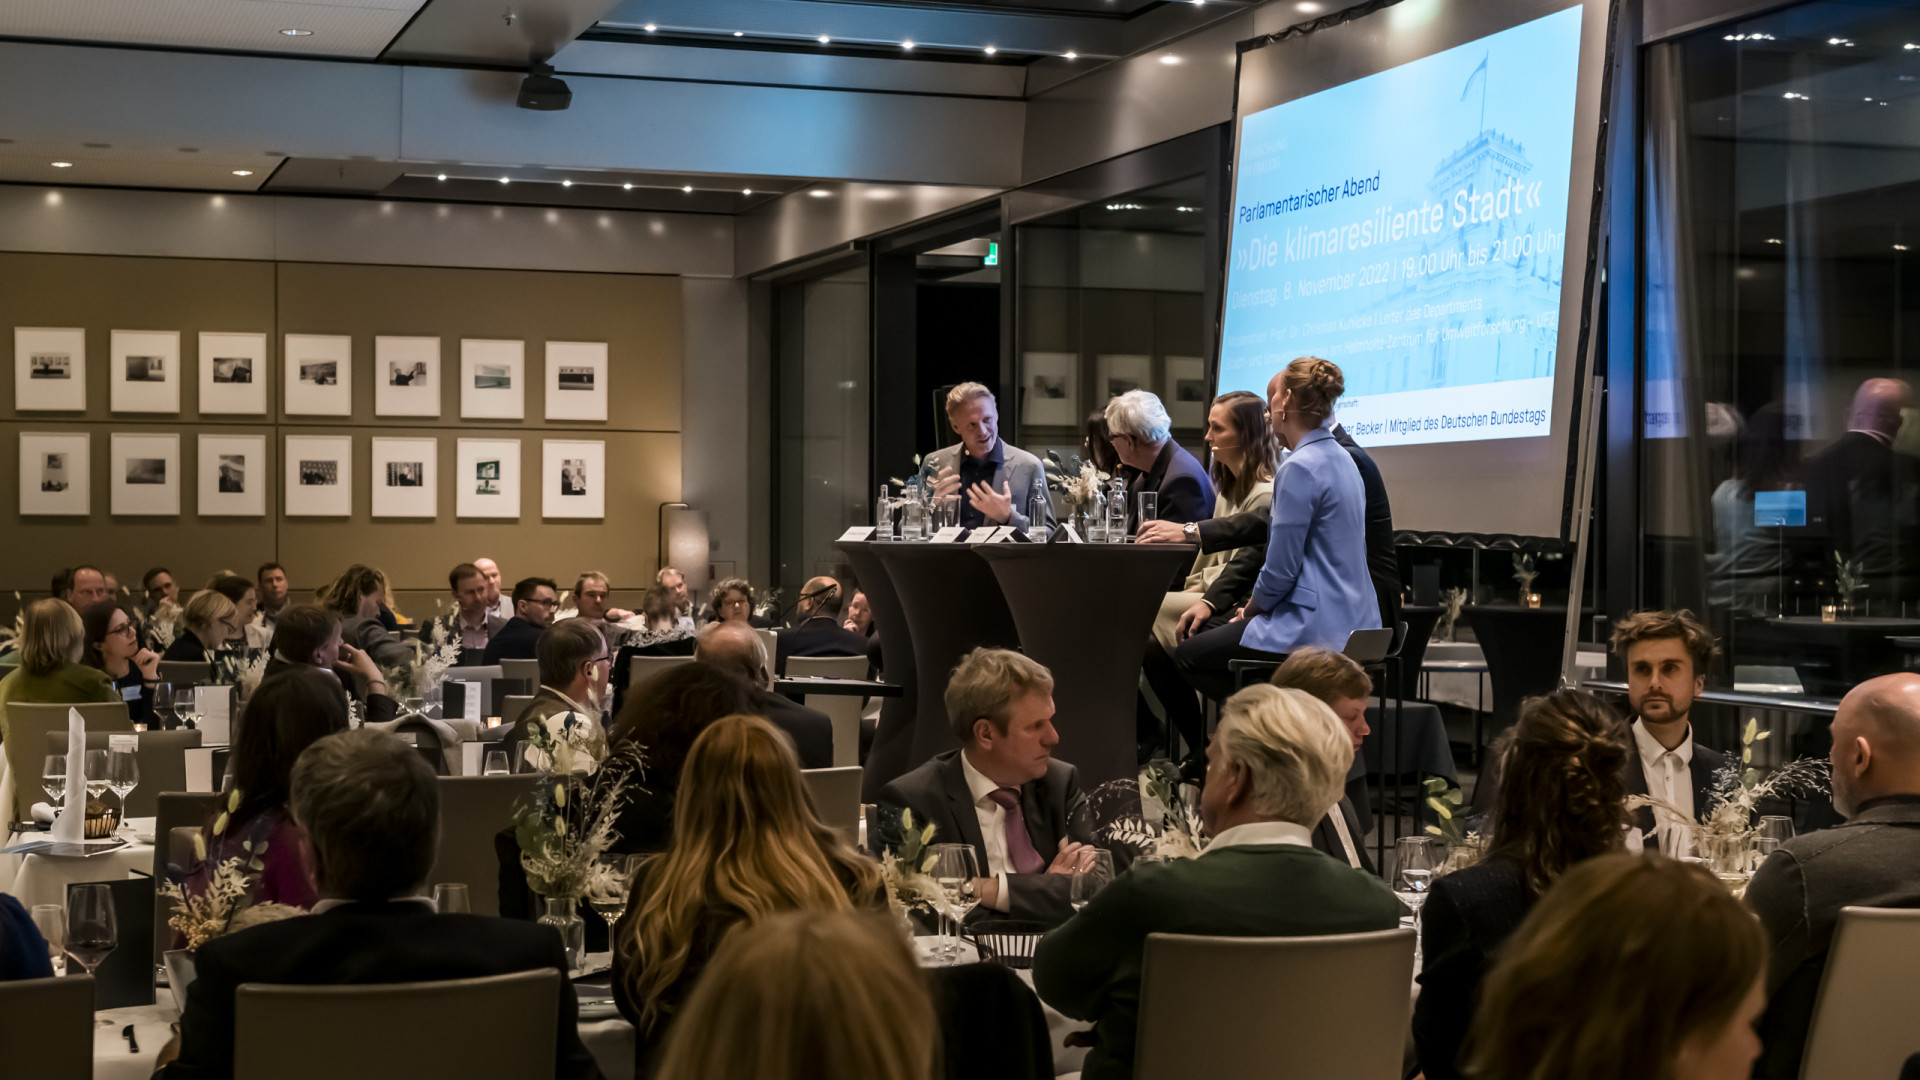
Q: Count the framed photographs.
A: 14